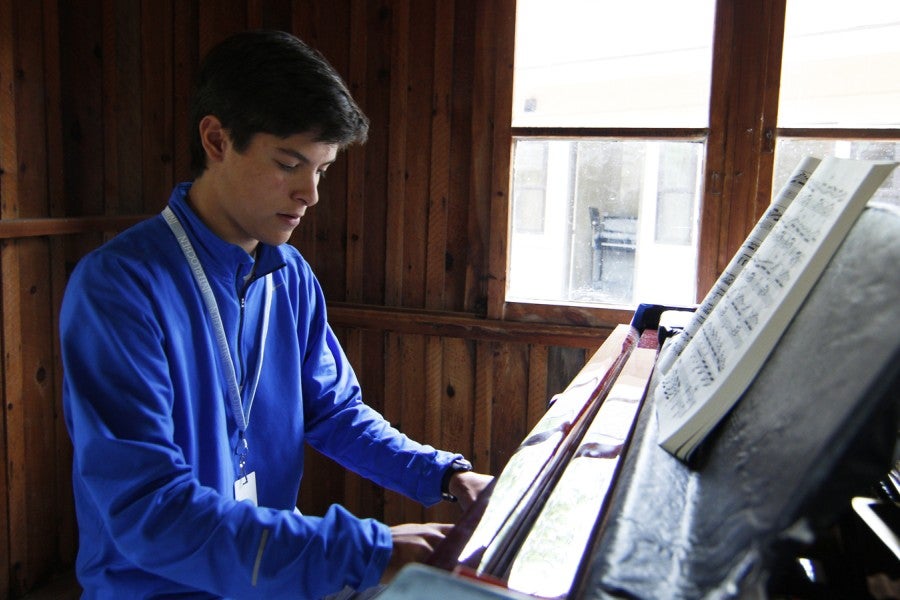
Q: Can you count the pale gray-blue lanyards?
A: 1